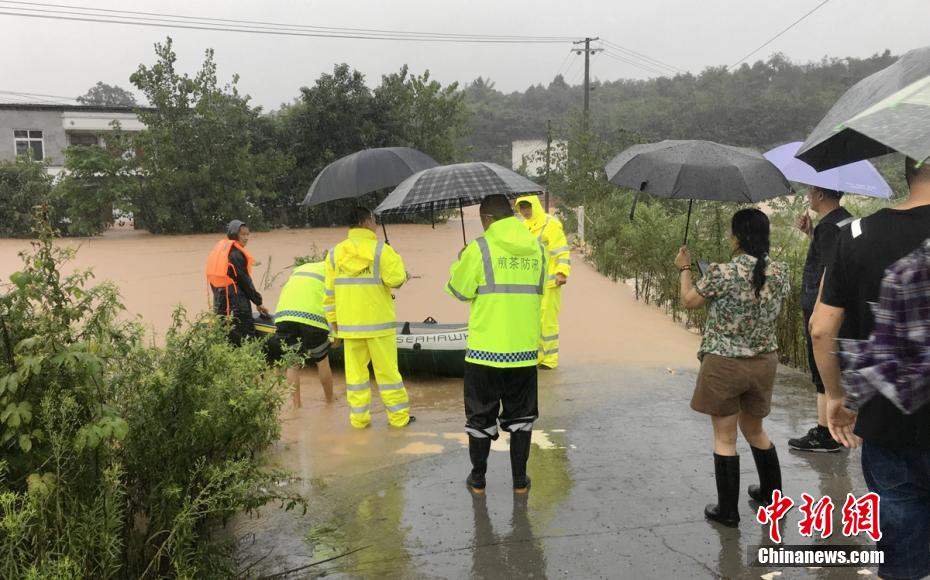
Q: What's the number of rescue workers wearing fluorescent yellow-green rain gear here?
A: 4